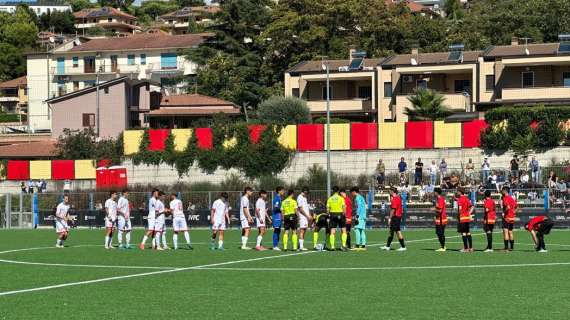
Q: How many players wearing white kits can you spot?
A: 10